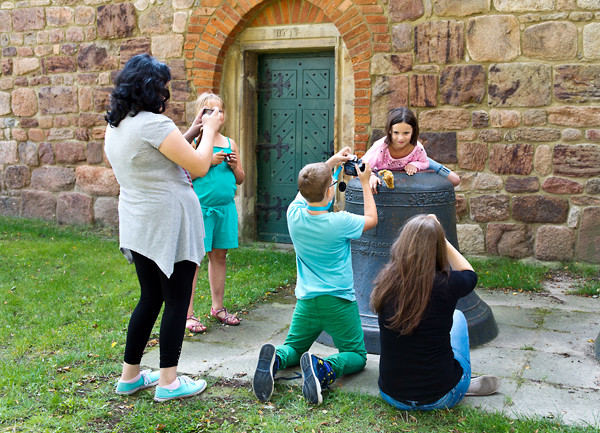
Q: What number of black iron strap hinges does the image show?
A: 3